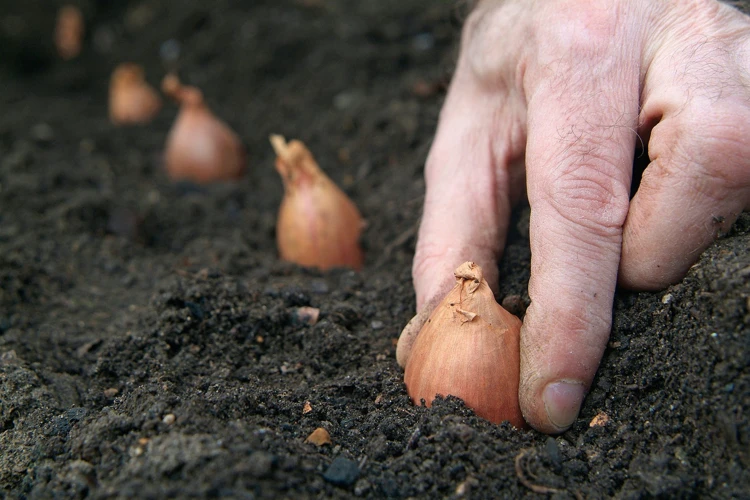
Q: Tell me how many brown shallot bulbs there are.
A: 5